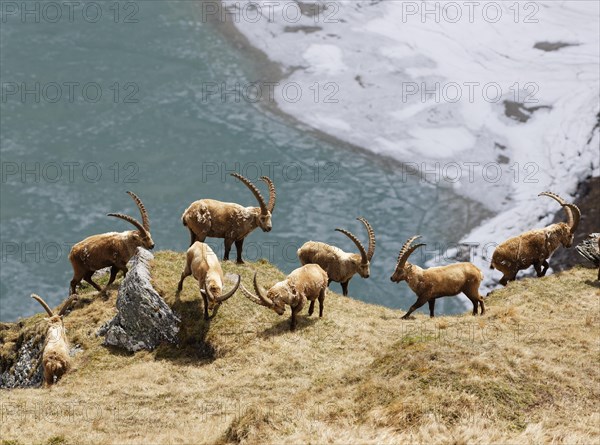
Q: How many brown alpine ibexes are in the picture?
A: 8